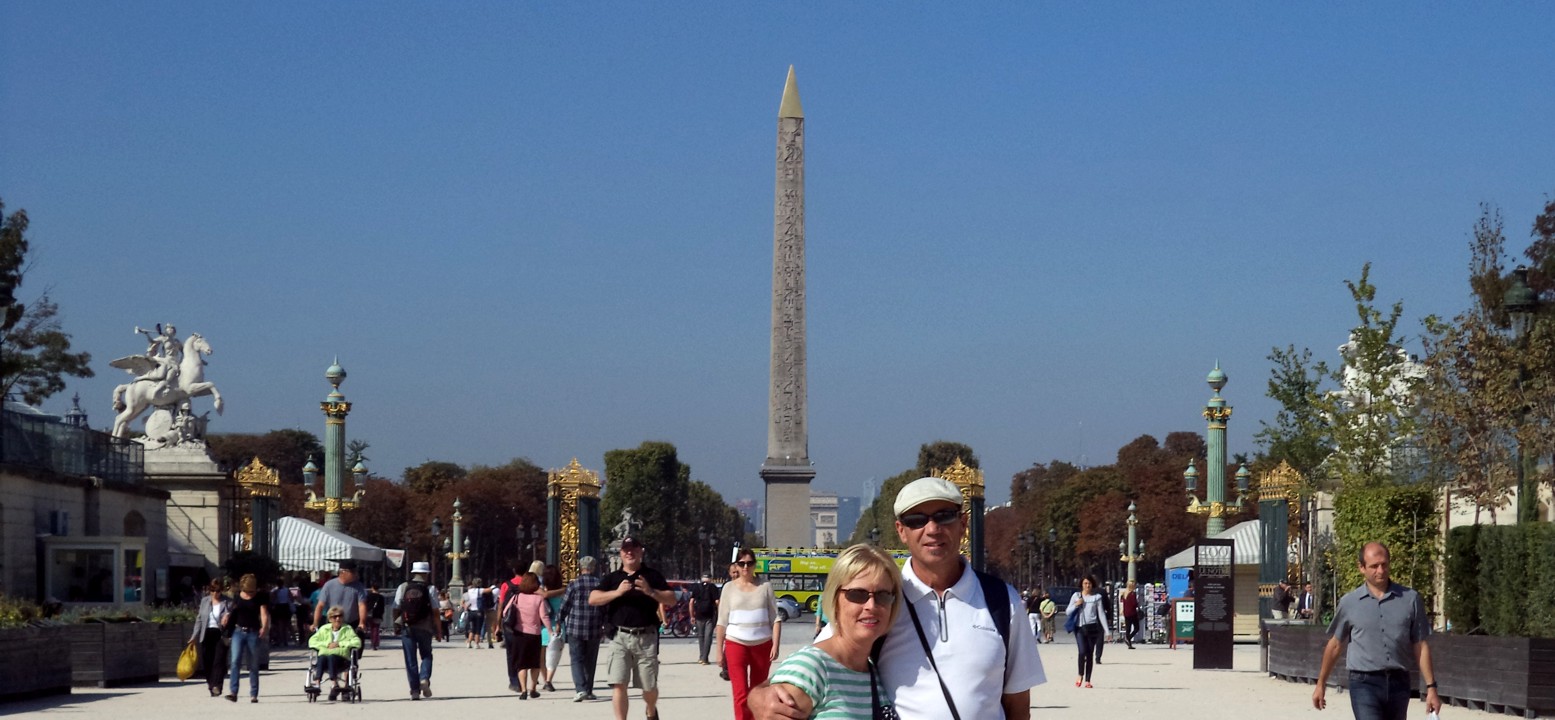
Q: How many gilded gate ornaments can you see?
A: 4